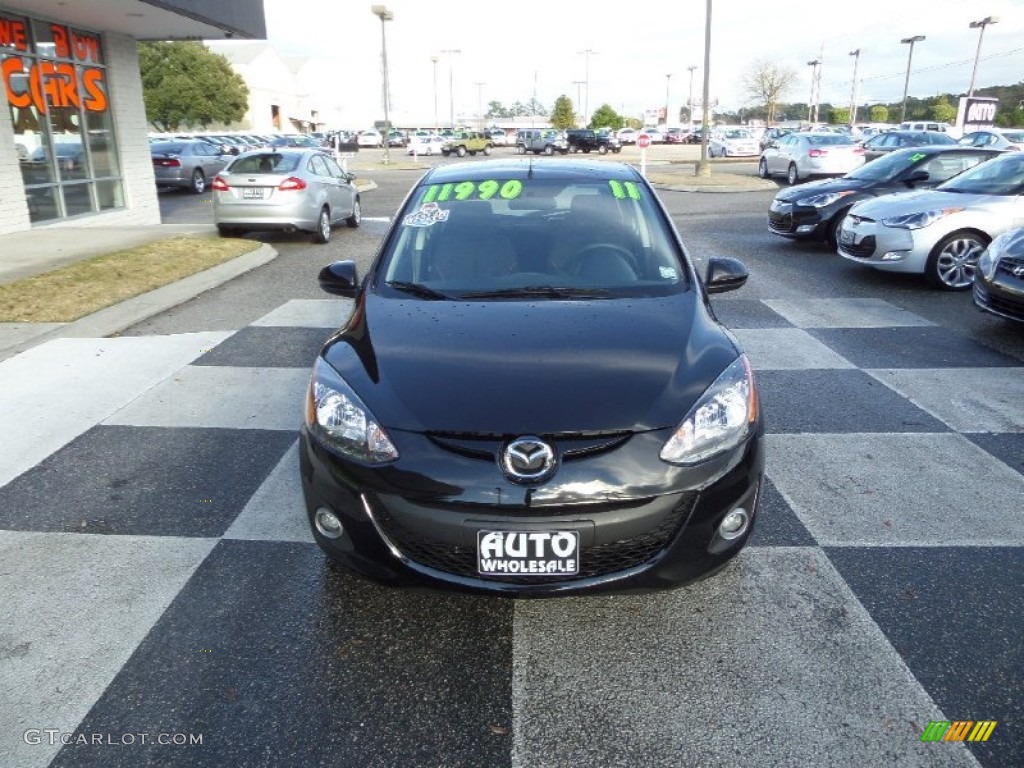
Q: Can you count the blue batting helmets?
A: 0